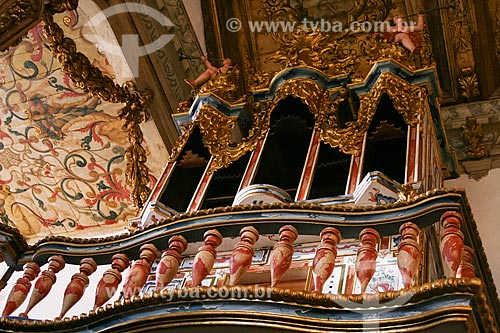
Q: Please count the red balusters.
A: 14